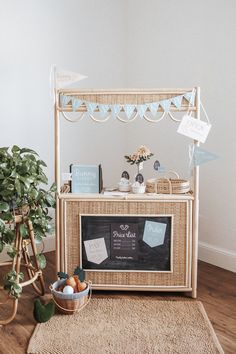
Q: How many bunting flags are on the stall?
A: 11